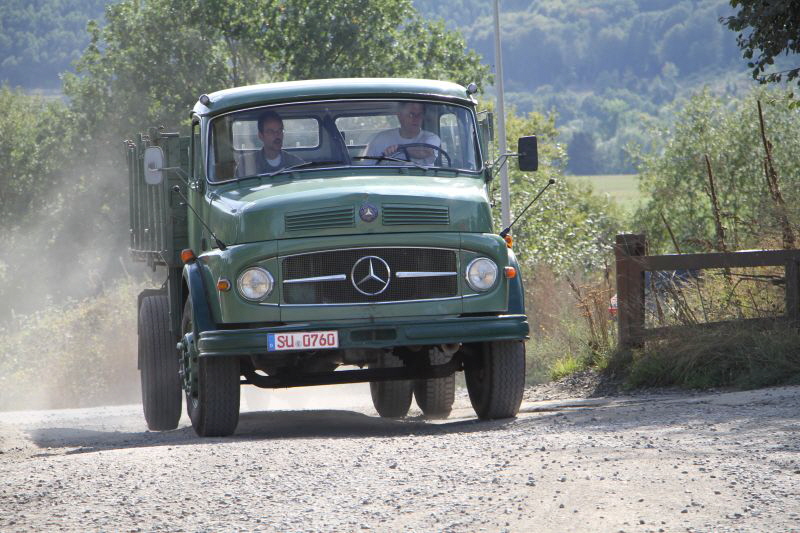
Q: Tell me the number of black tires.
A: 5